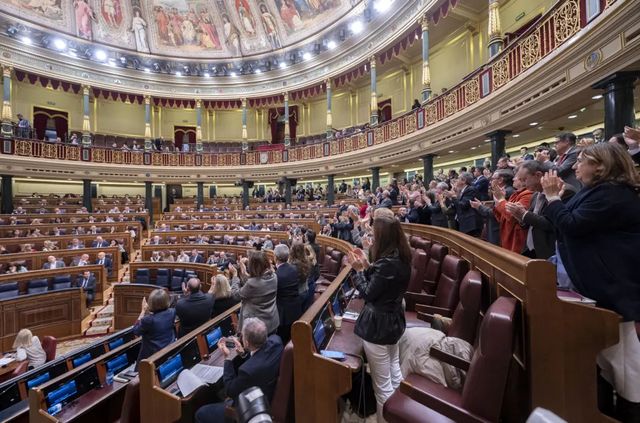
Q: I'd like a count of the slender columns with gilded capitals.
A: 10